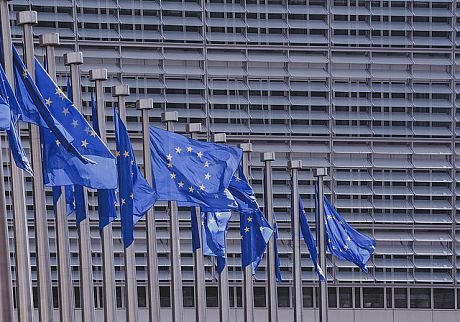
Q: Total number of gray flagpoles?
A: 15